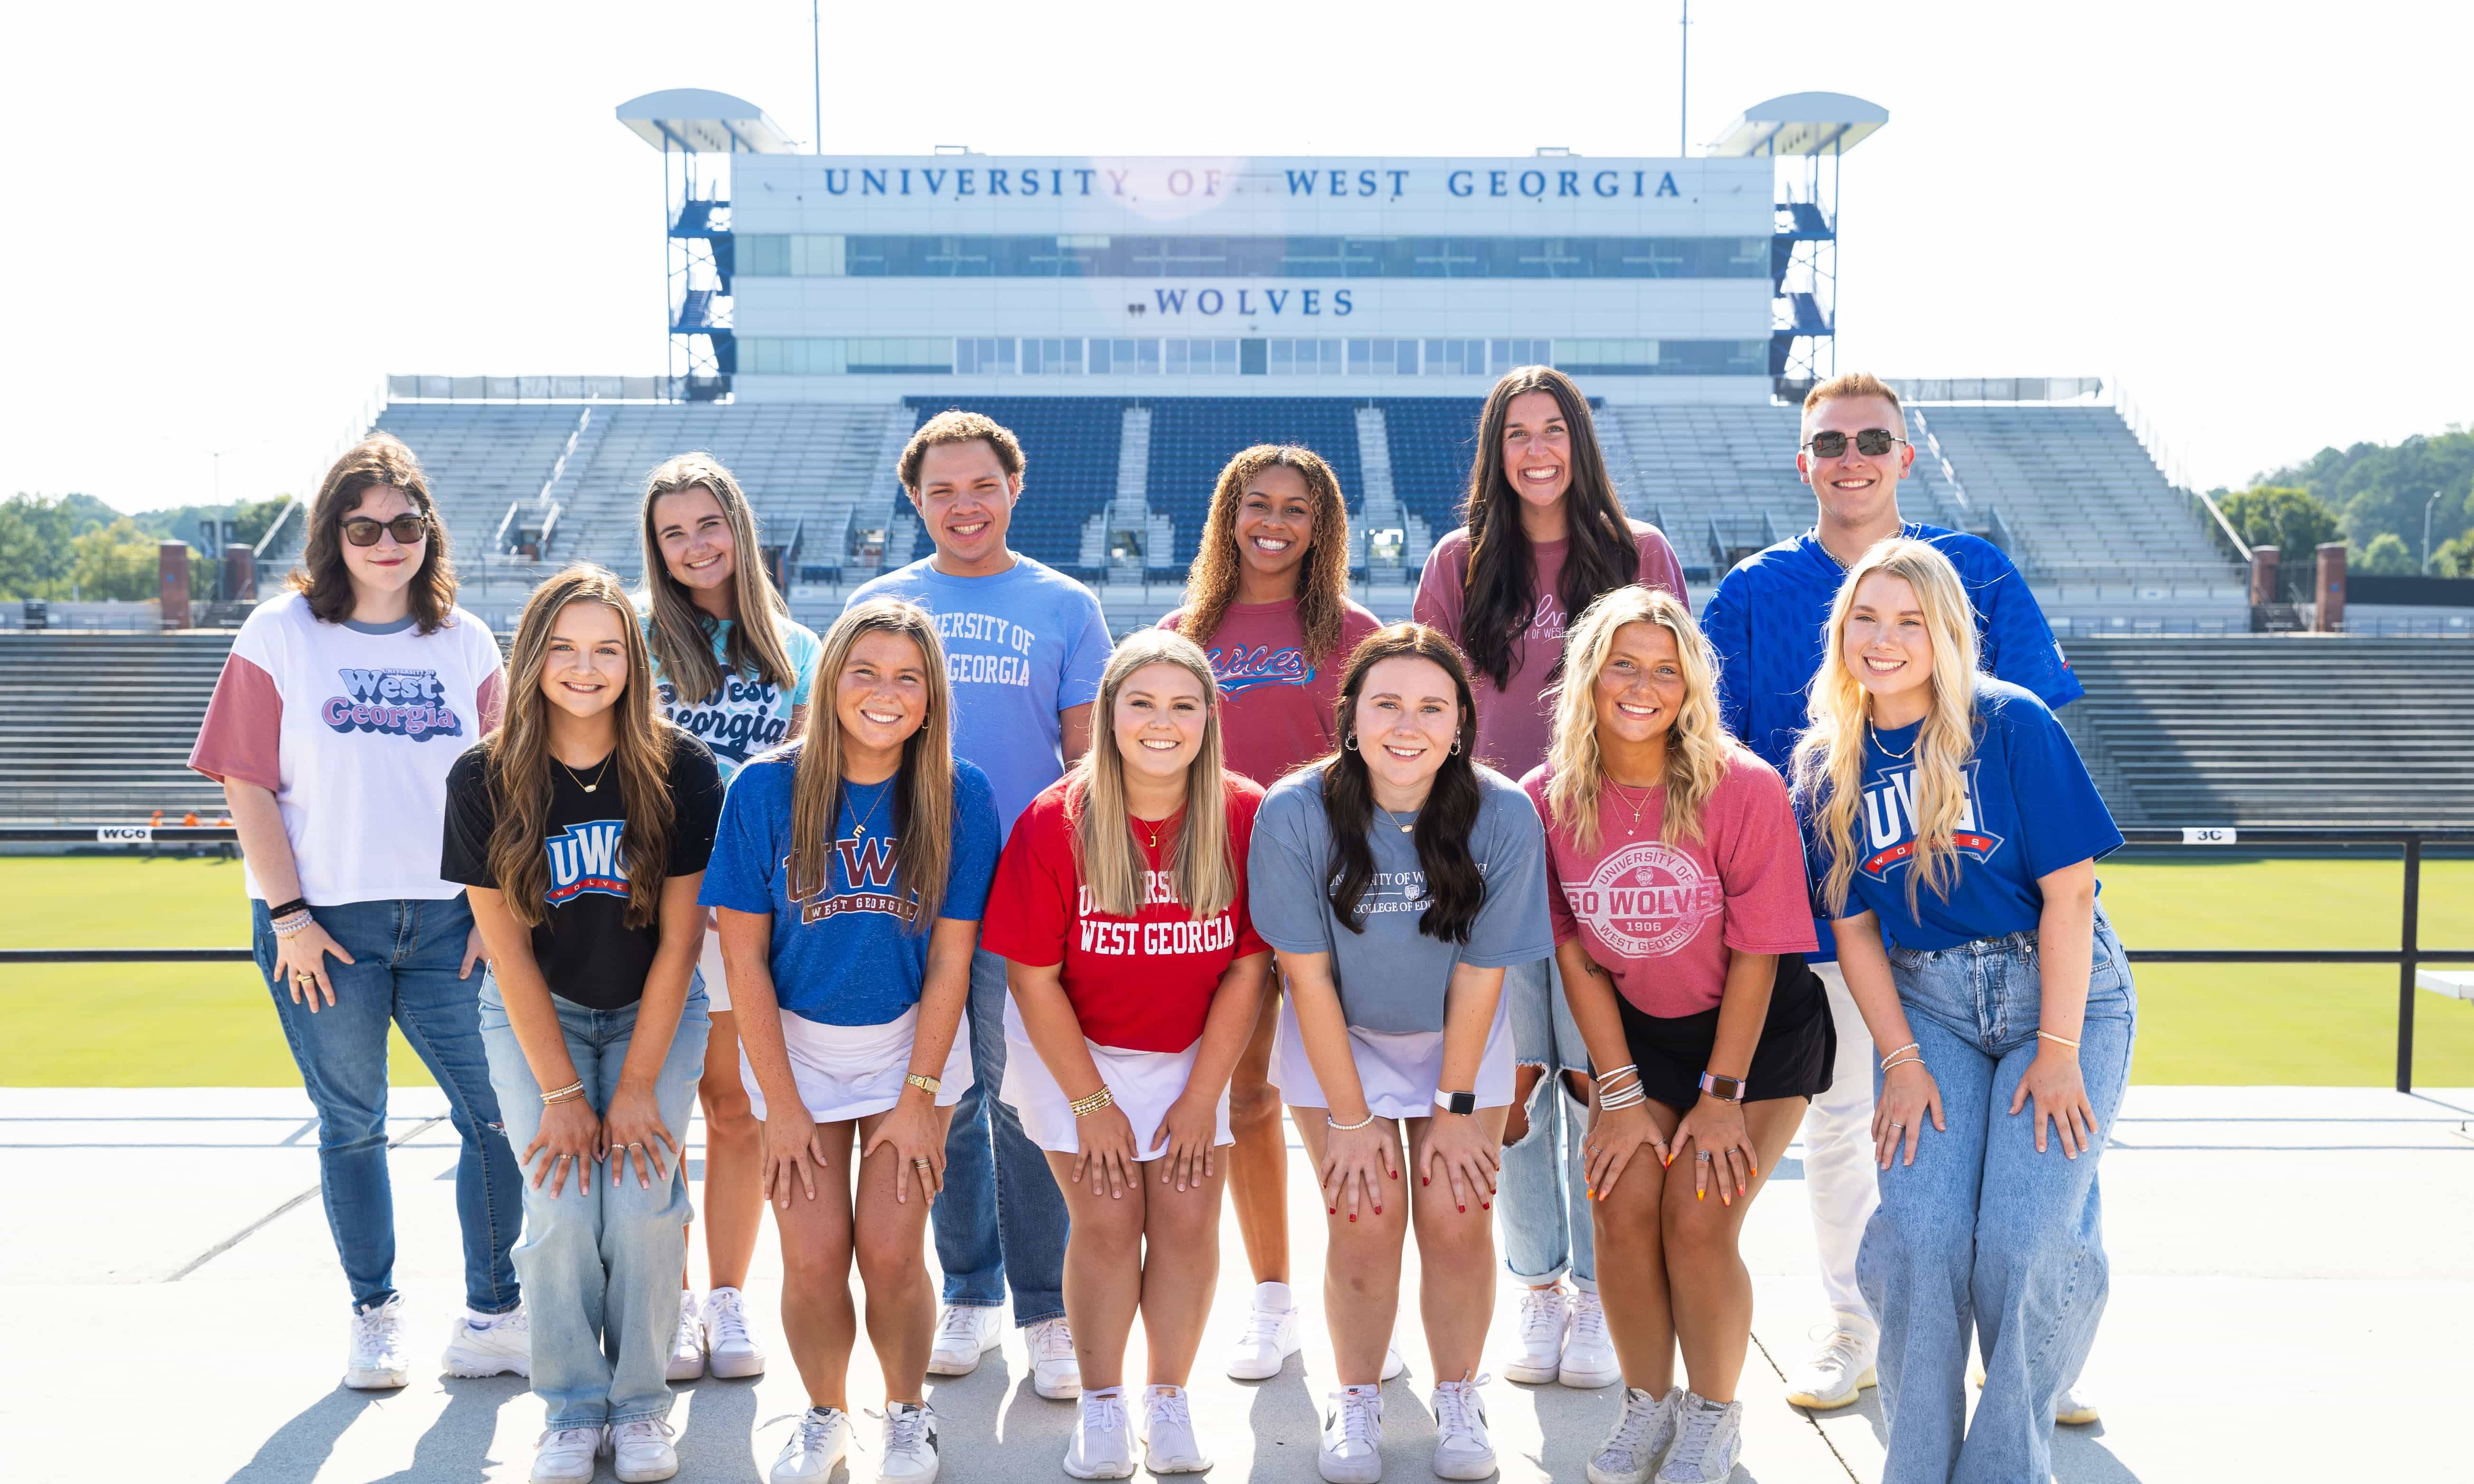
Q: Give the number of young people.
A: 12